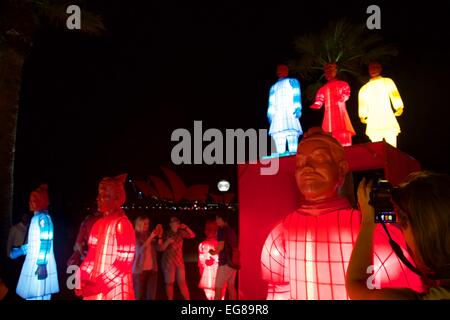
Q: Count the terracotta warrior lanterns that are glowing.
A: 7